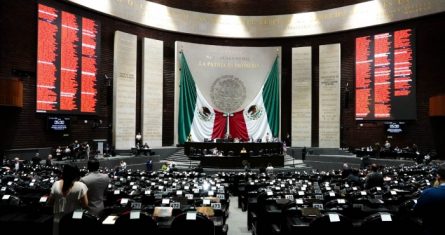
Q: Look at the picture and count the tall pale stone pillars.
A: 4